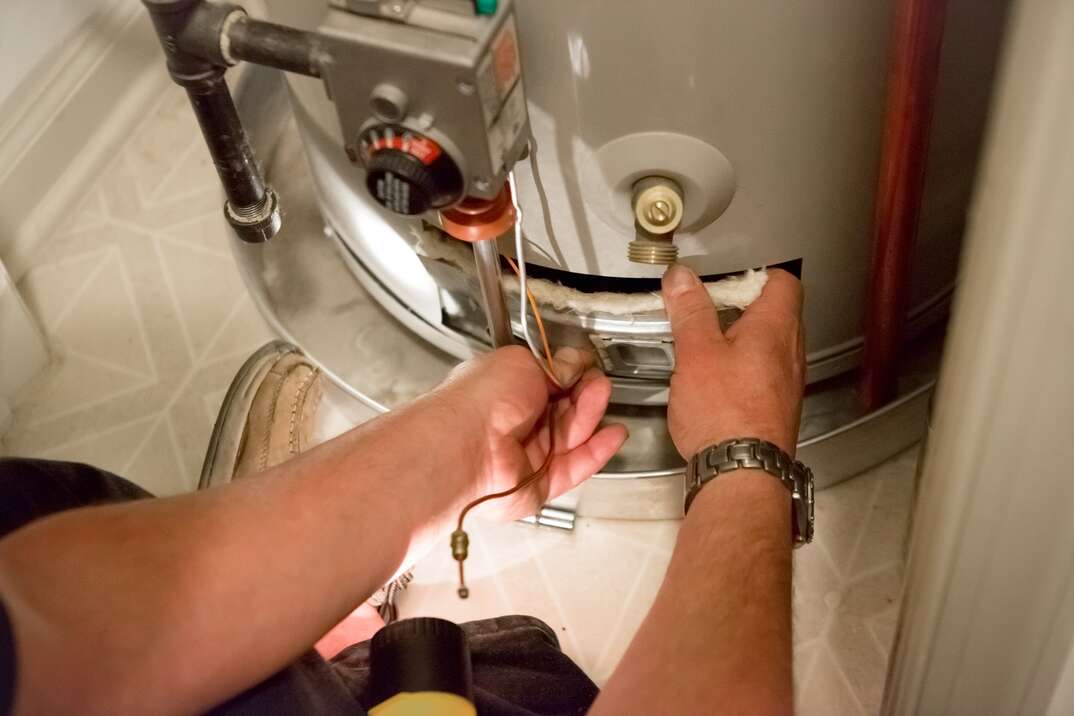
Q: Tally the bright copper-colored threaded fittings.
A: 1